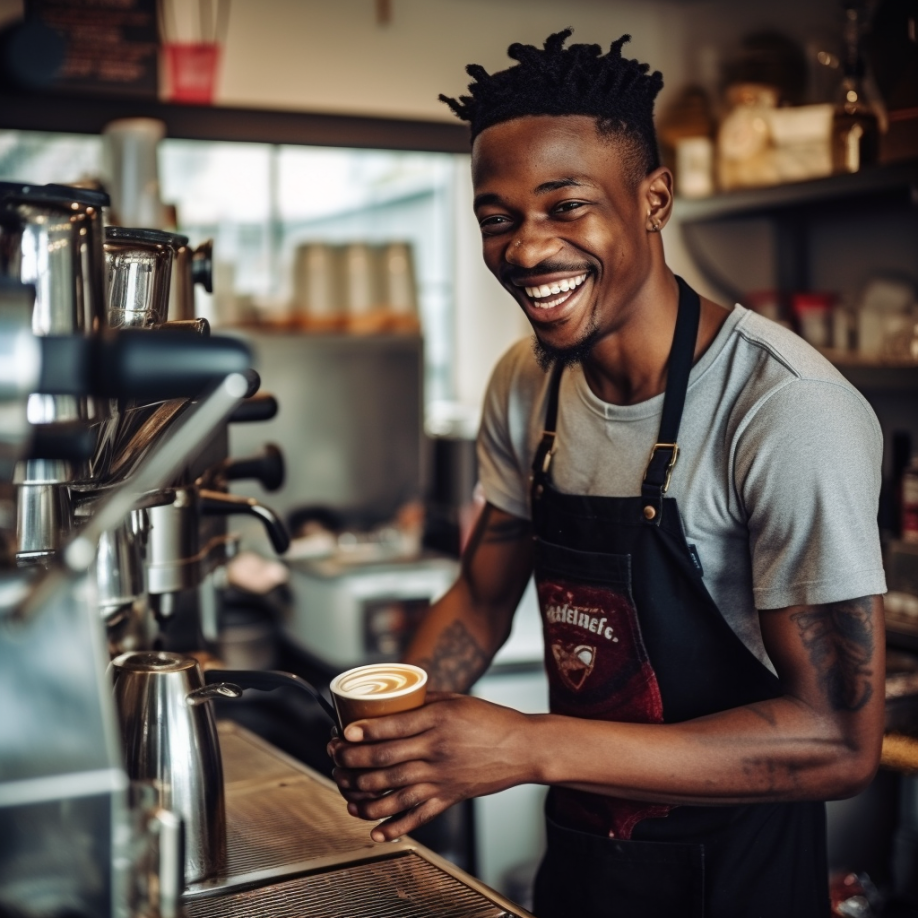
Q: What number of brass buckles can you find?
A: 2